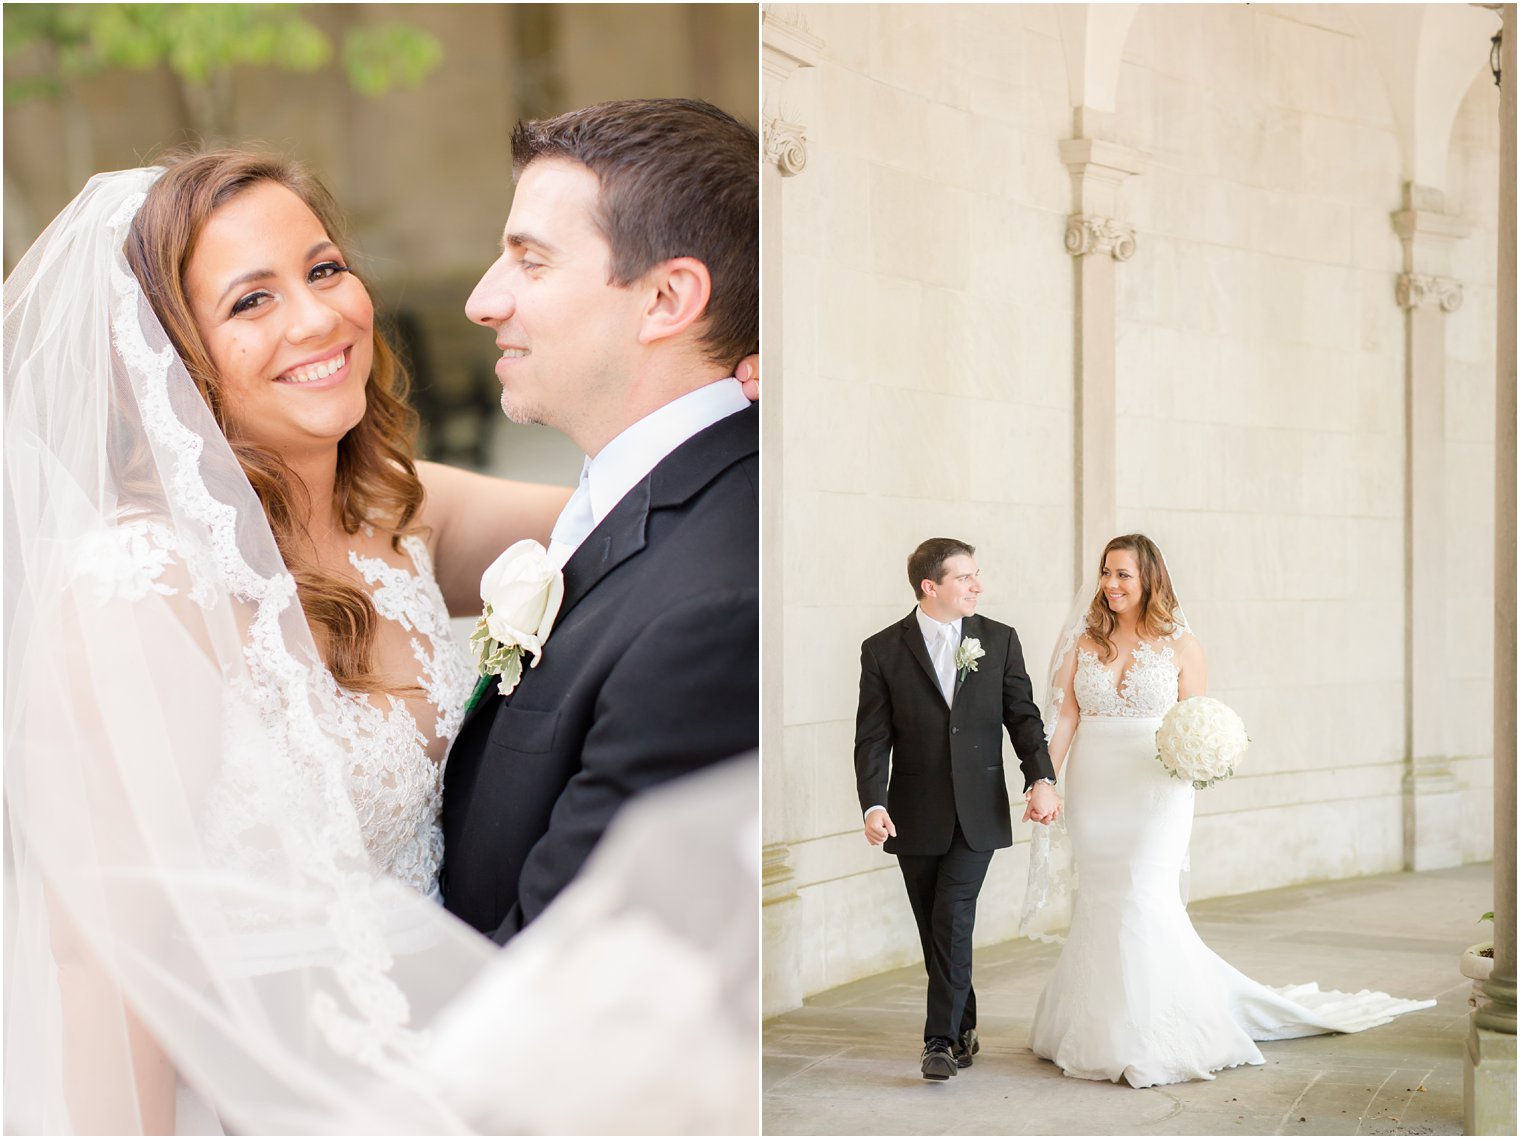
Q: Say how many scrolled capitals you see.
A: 3